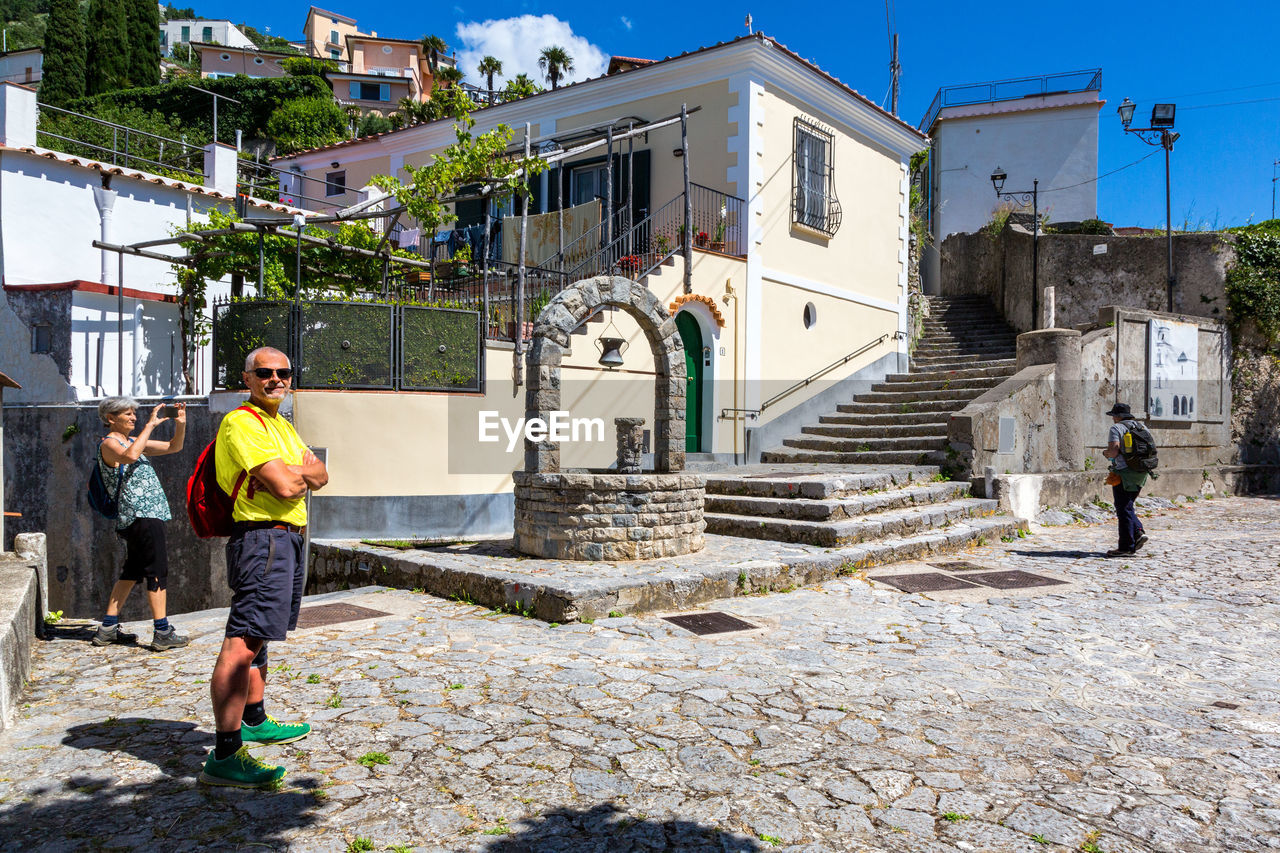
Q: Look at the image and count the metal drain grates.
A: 5